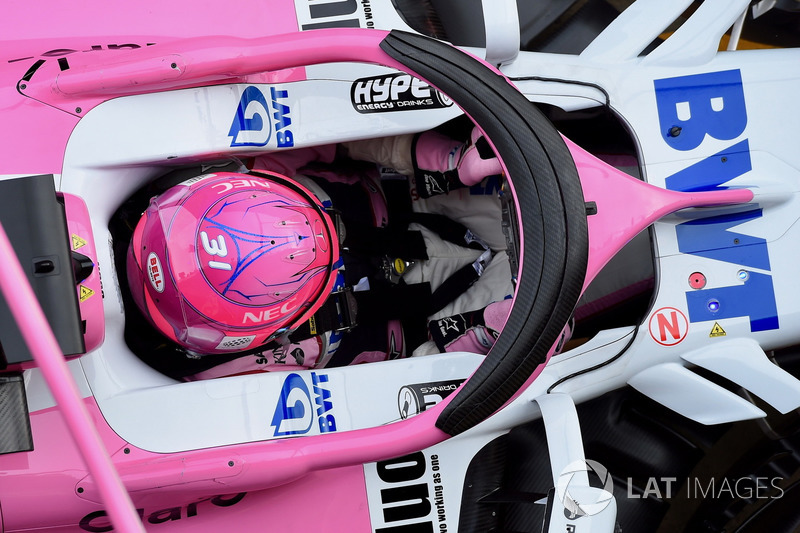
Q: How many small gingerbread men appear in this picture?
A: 0